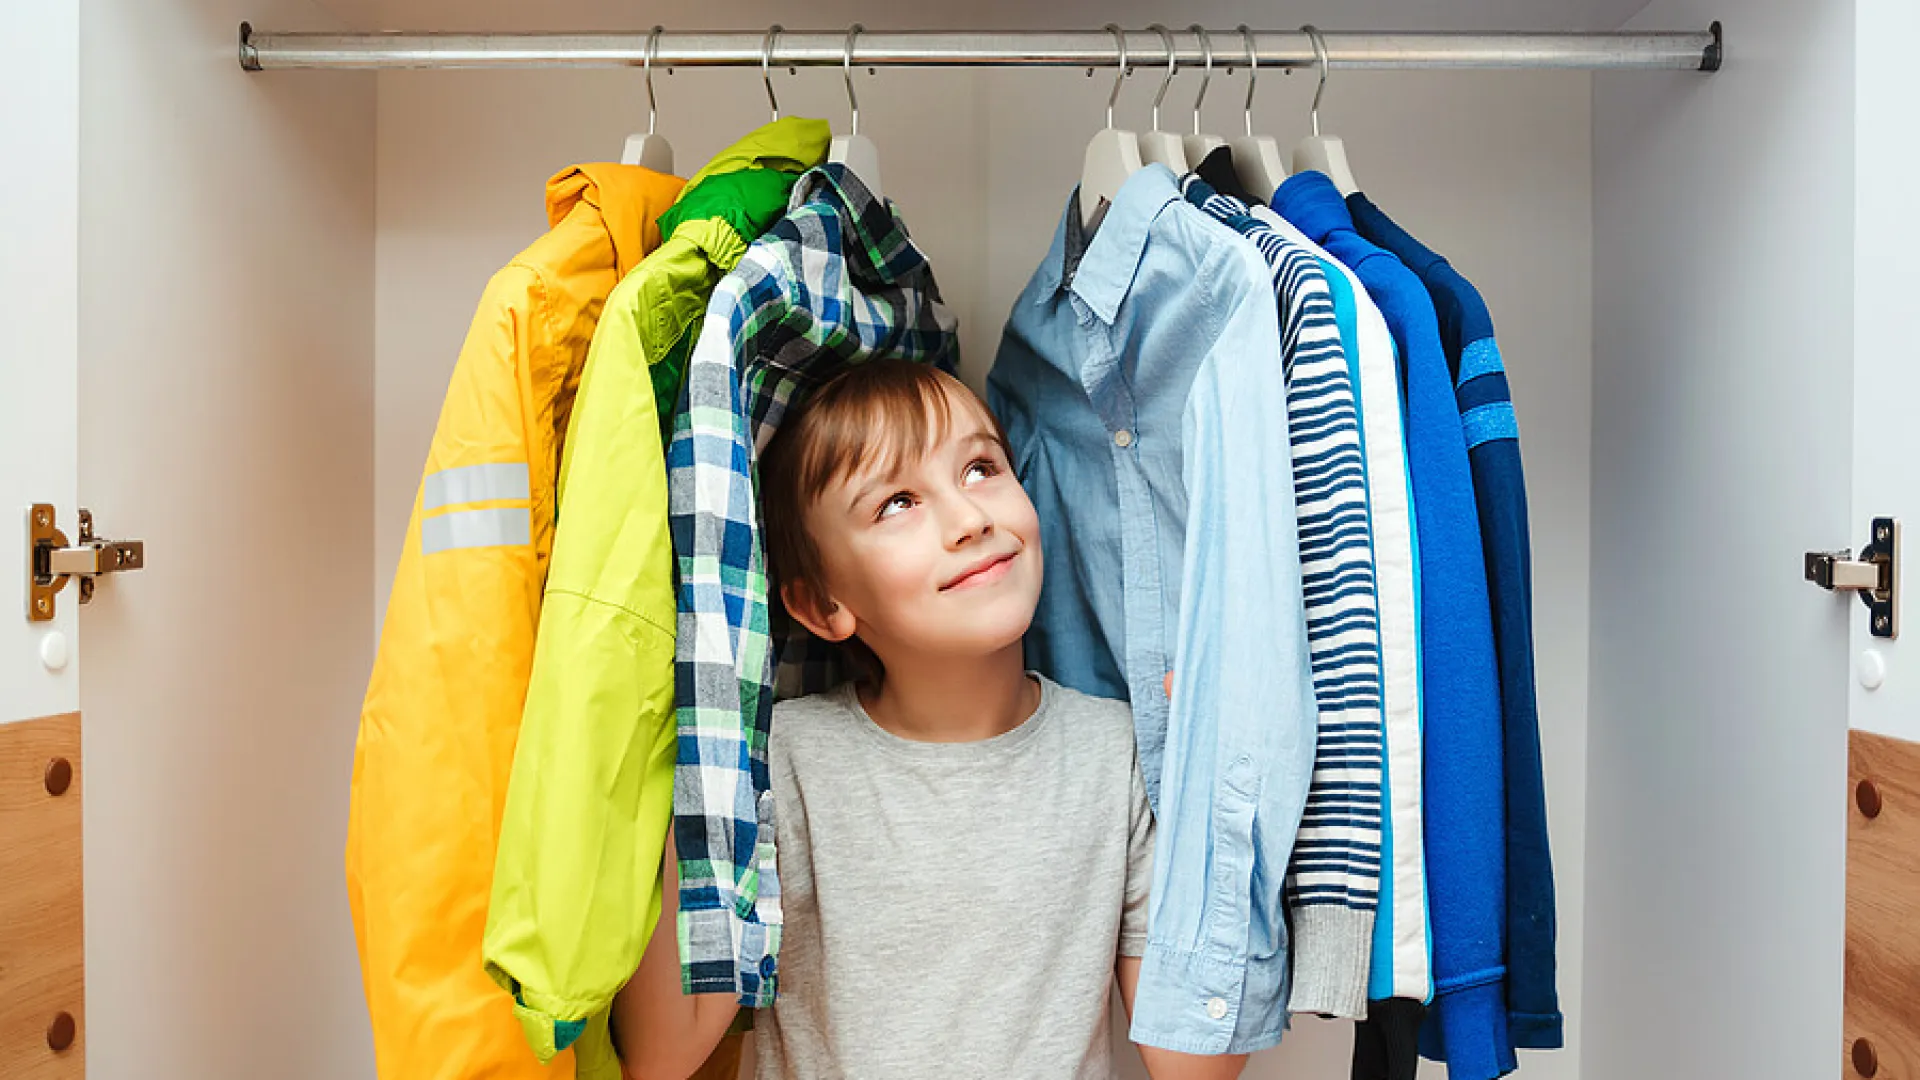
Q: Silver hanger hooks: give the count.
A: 8